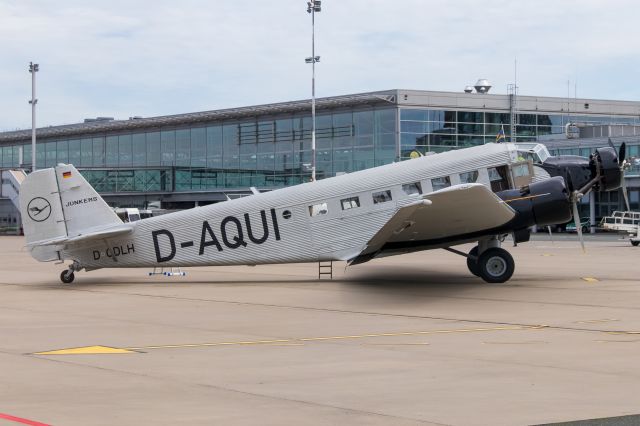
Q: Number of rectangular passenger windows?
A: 6